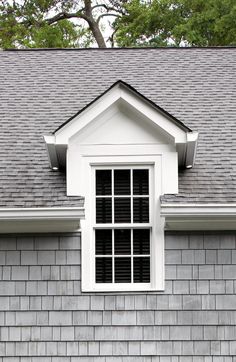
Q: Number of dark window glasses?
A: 12